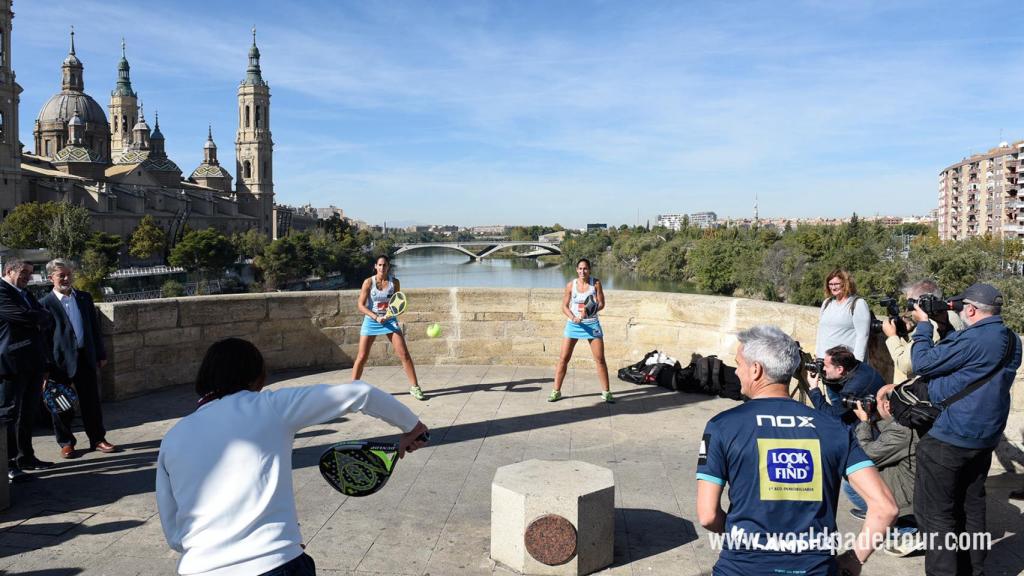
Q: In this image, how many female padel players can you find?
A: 2